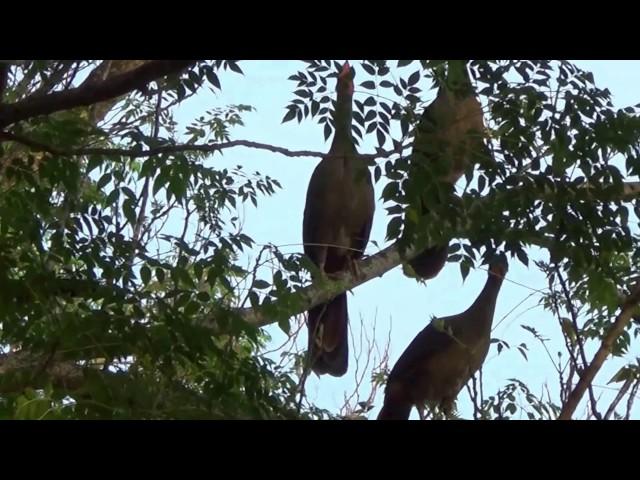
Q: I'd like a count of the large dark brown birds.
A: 3